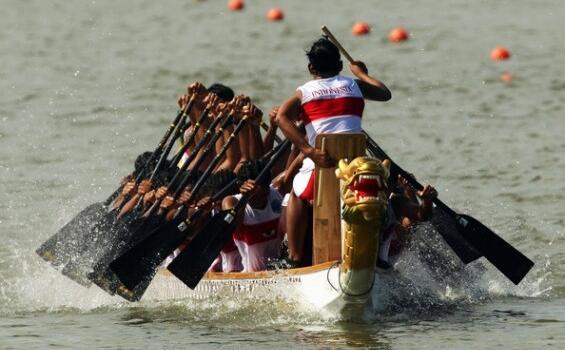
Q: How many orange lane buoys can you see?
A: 6